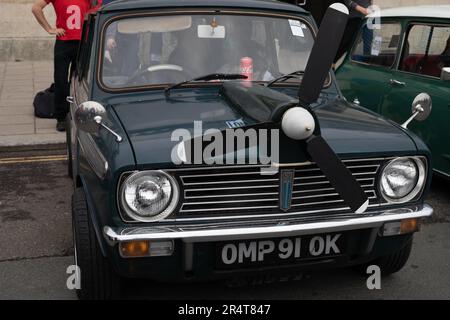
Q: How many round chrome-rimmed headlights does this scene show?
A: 2